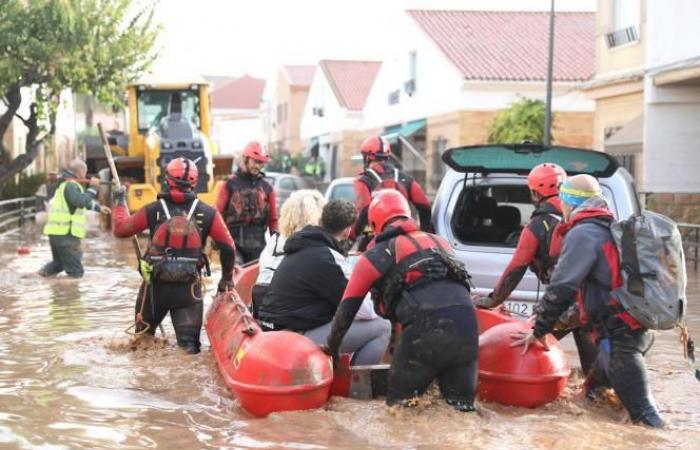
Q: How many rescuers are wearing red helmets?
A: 5